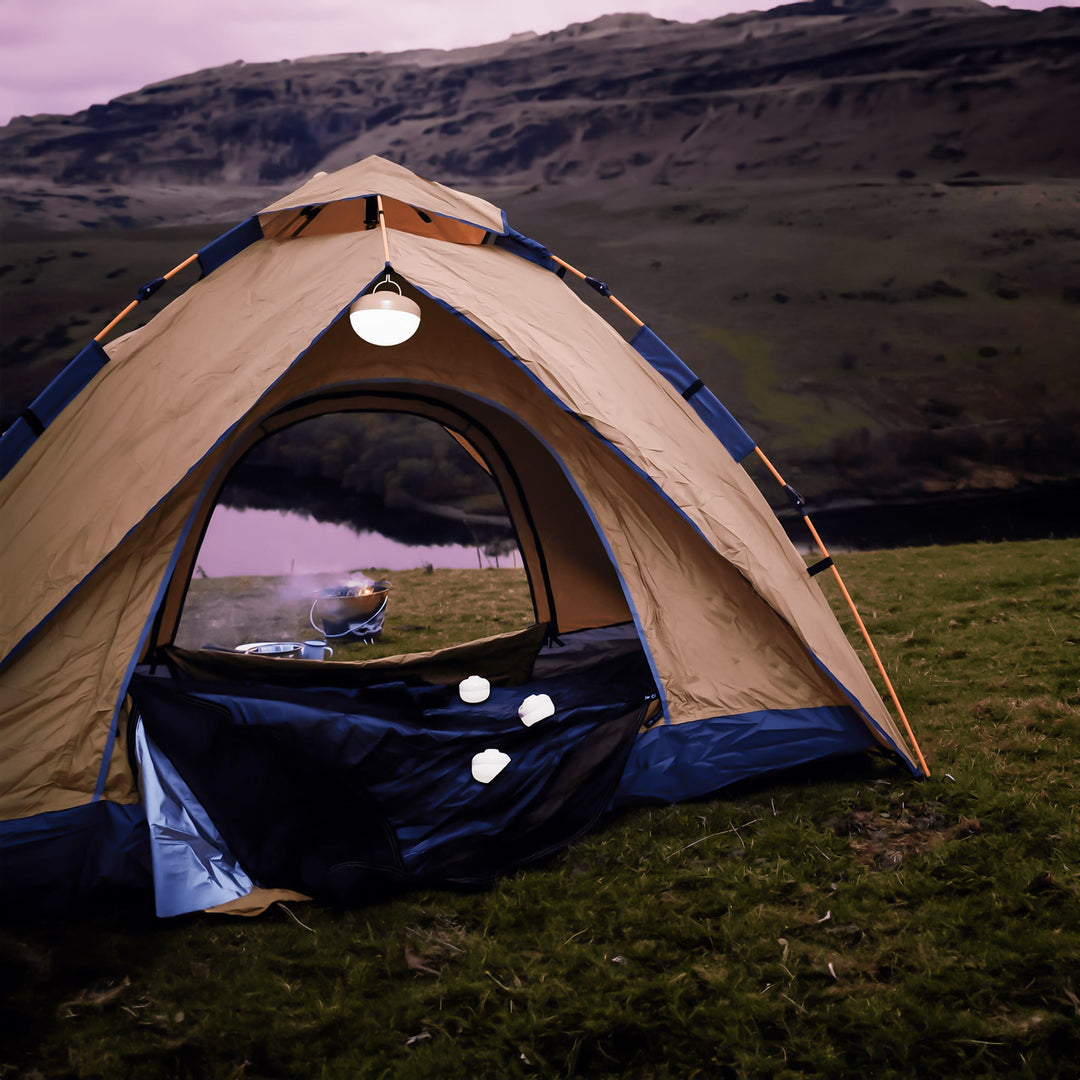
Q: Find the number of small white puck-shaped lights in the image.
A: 3